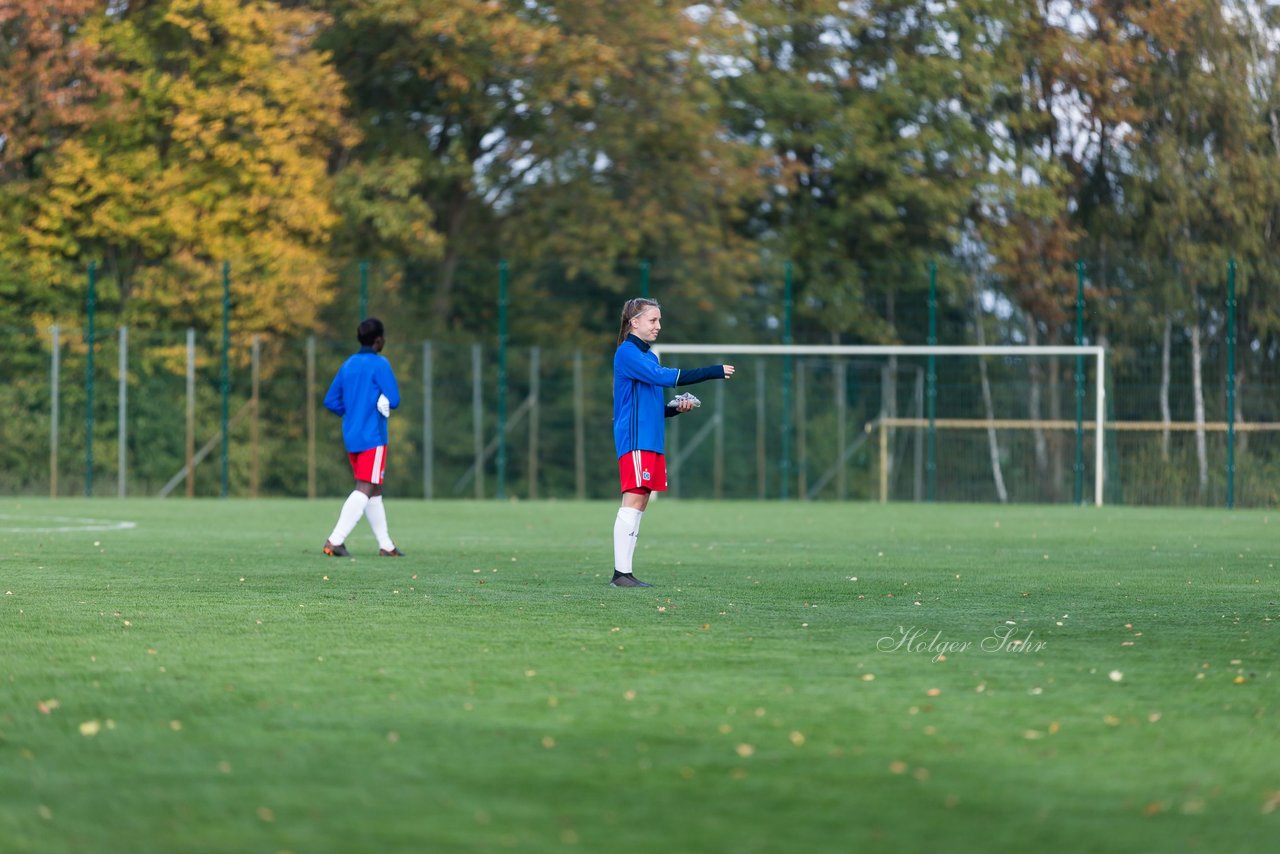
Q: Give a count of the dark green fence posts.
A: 9